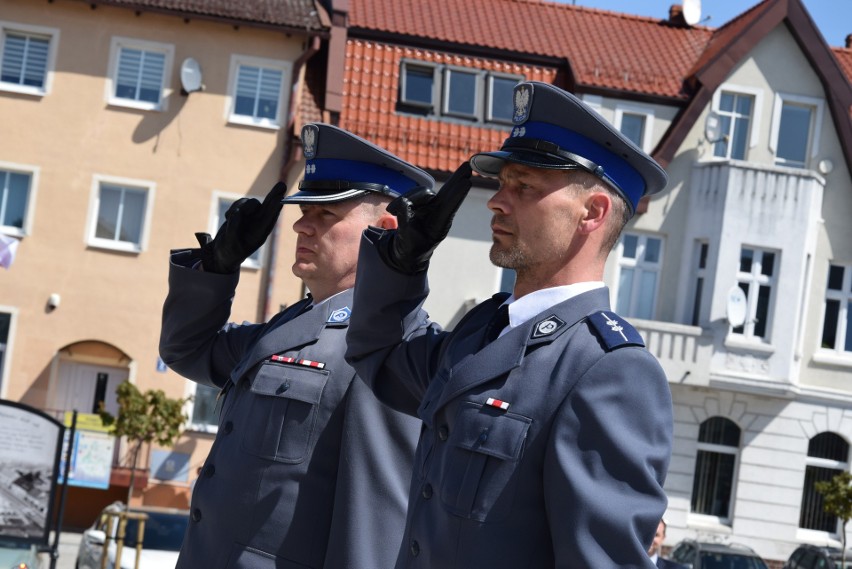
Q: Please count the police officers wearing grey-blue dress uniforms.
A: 2